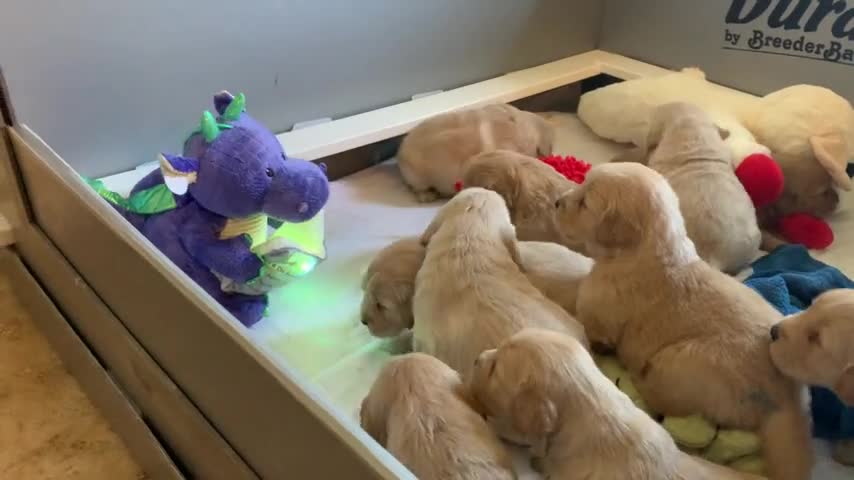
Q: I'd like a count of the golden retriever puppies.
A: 9